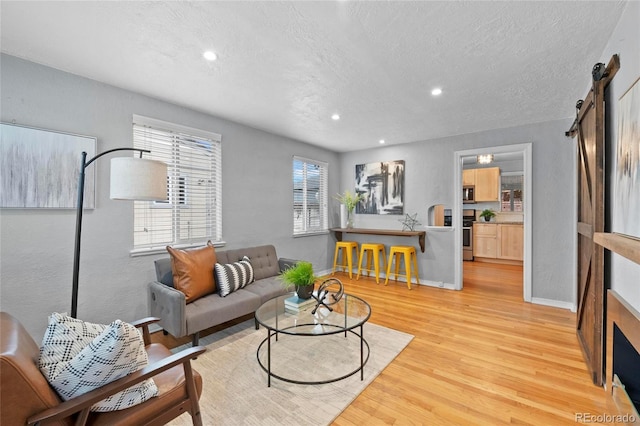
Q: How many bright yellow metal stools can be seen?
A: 3